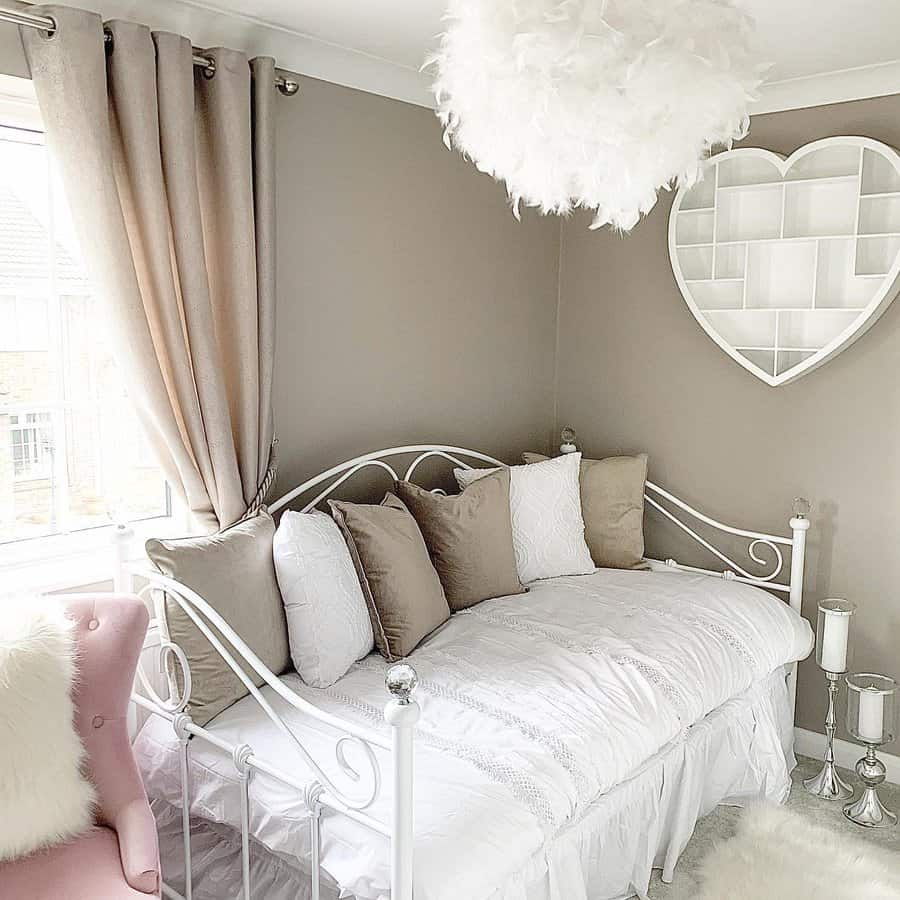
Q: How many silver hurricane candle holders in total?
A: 2